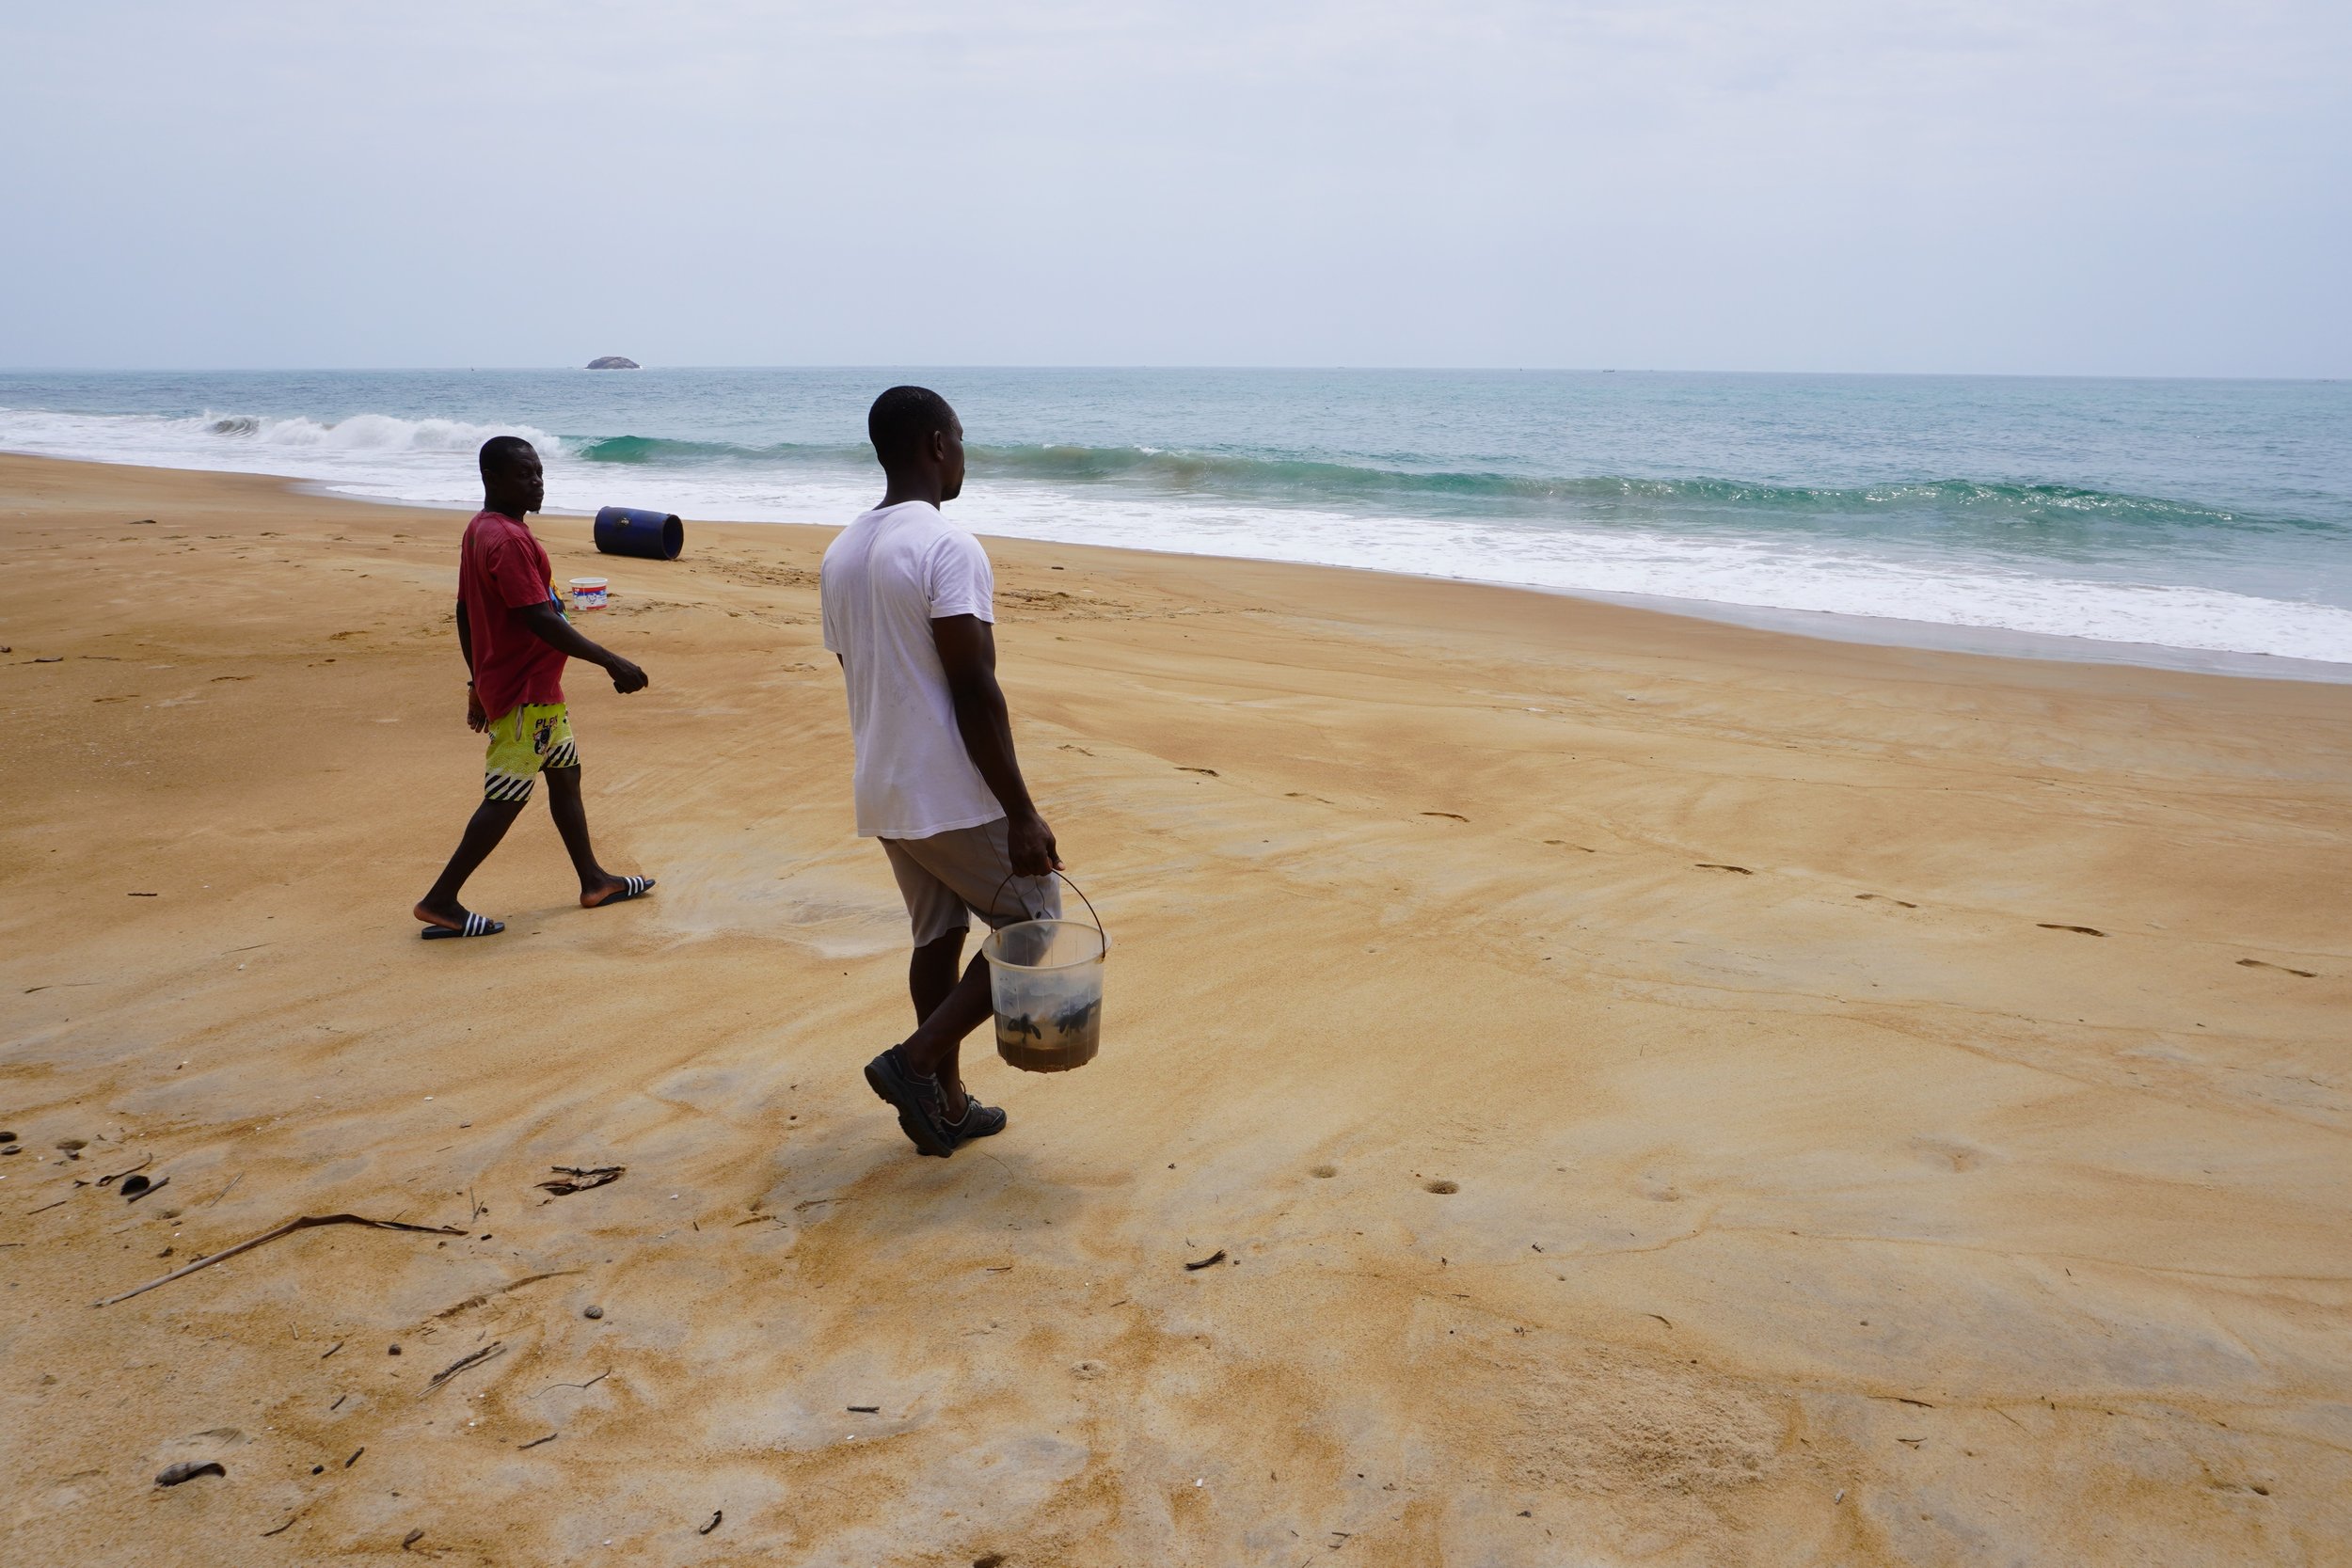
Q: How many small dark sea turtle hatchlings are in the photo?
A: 2